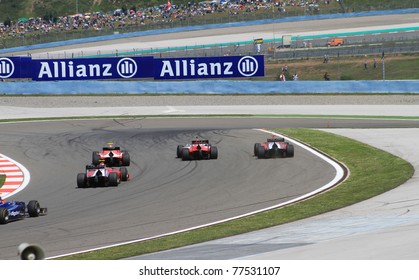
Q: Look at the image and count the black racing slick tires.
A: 13